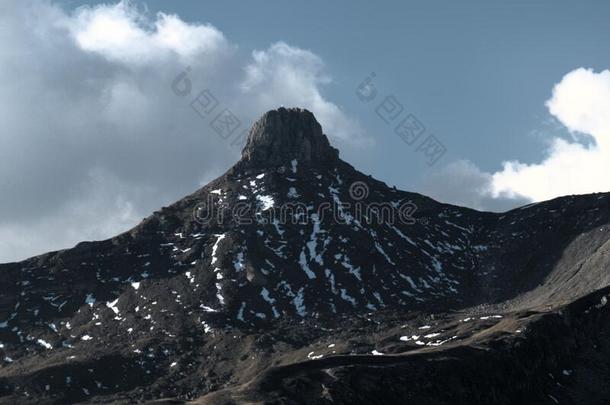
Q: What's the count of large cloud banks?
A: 2